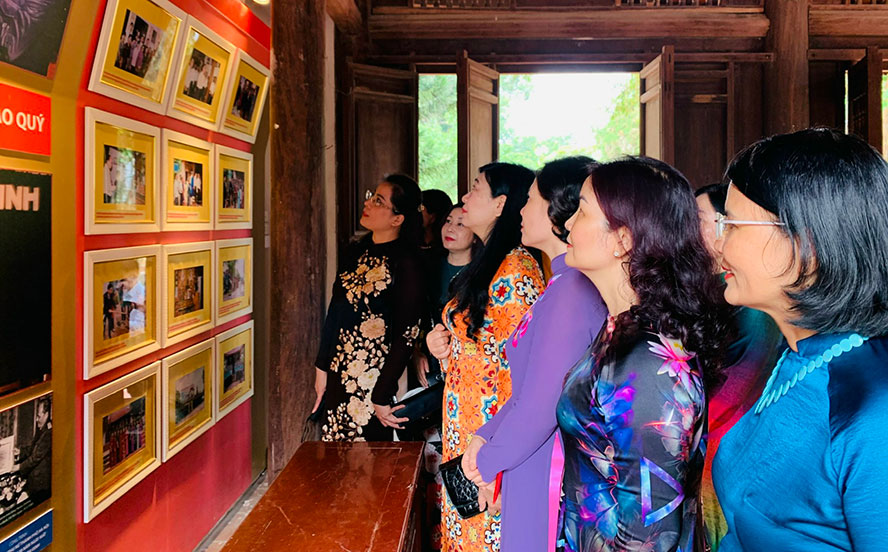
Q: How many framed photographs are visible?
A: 12